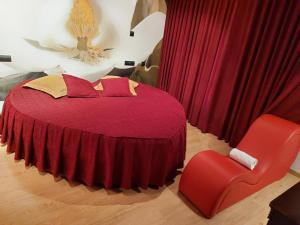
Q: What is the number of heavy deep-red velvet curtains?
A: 1